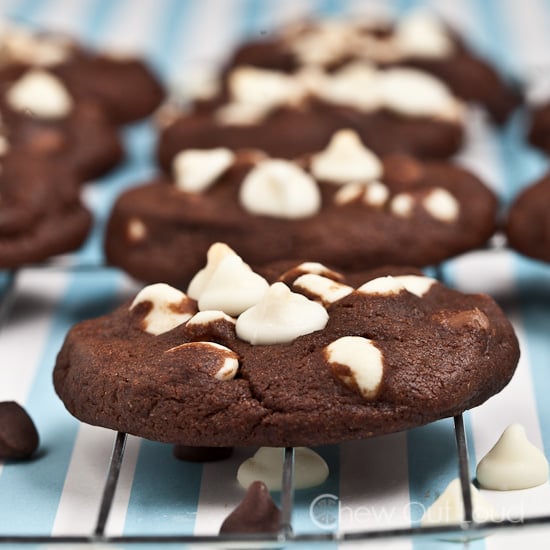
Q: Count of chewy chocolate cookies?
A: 9